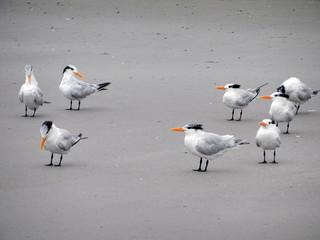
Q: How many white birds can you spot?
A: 8